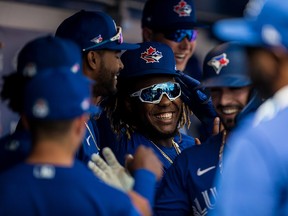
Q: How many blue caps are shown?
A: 7